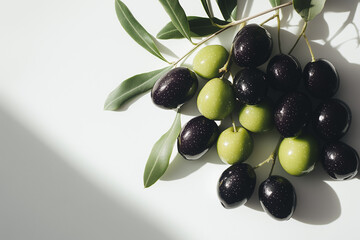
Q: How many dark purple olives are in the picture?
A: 11